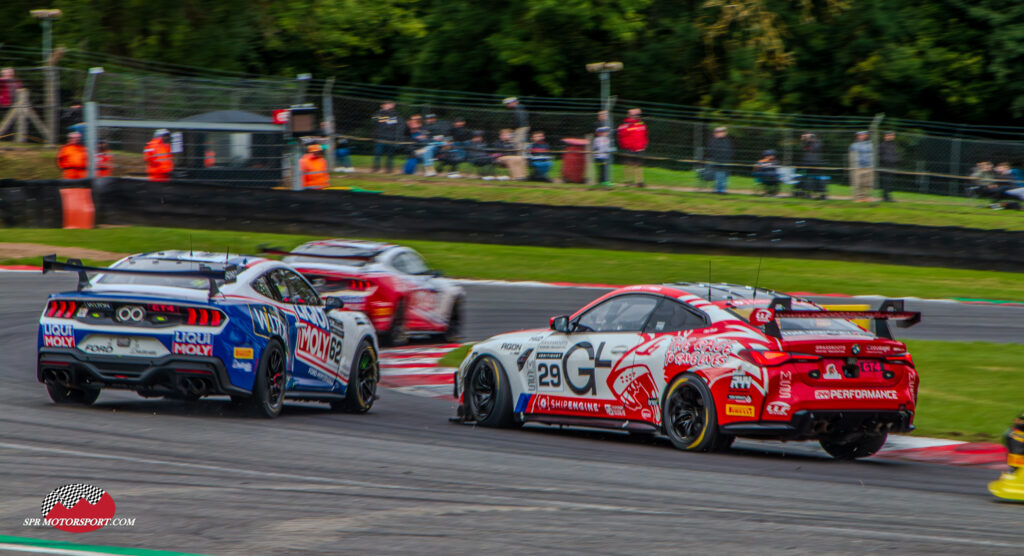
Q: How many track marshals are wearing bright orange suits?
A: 4